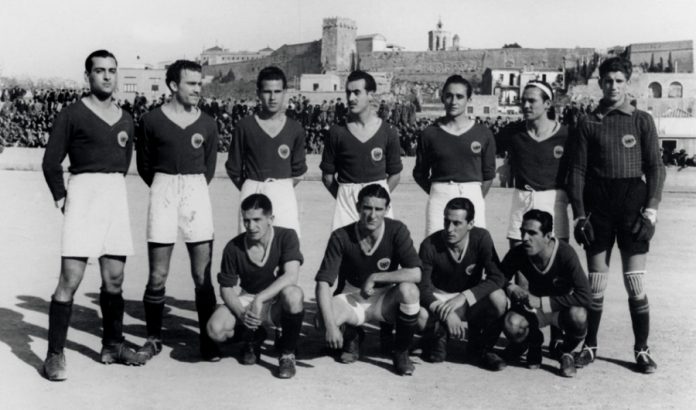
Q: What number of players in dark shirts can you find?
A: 11